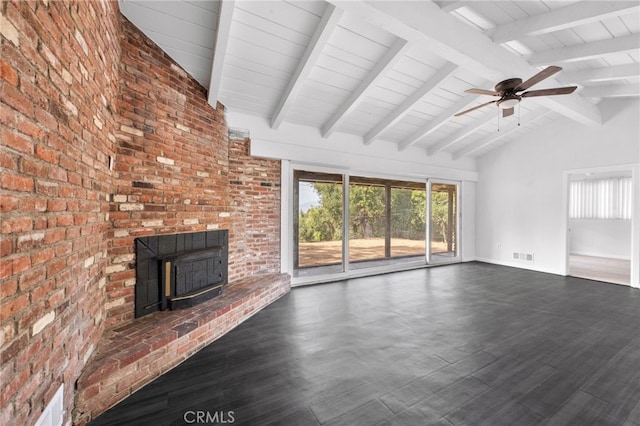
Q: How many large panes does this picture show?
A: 3